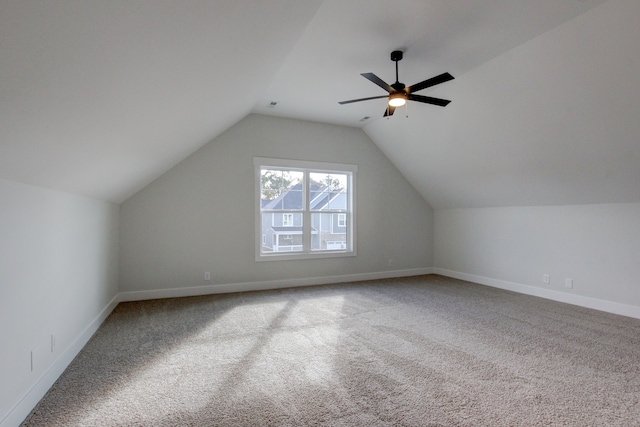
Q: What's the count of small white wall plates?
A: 6